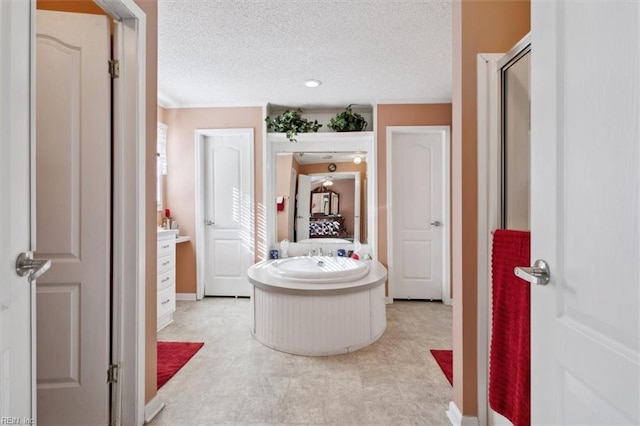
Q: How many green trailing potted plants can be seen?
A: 2